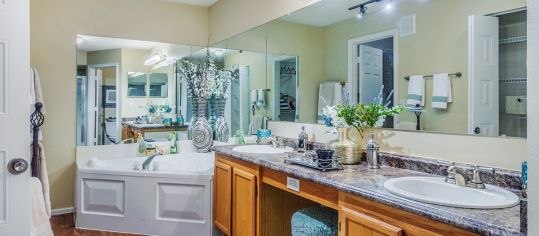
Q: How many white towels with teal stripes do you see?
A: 2